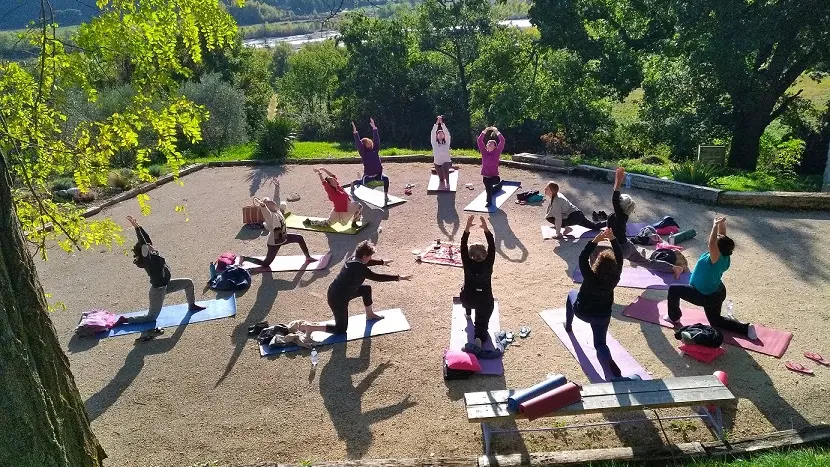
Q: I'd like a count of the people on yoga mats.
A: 12